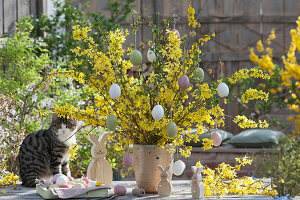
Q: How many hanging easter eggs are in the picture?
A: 13